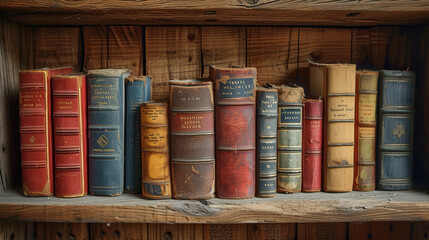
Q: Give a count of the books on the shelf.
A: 13